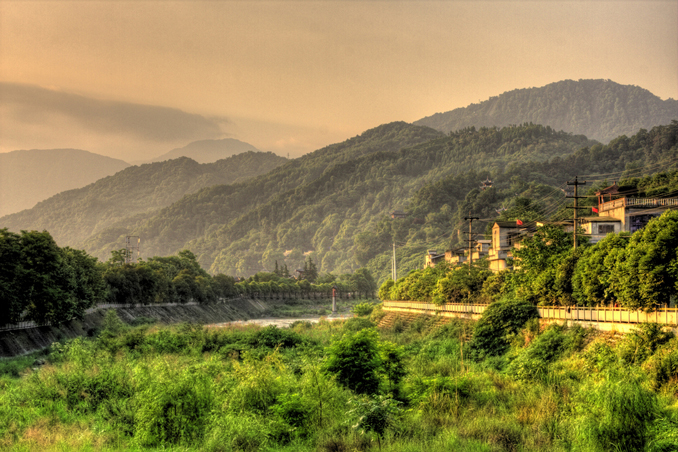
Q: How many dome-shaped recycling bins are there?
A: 0